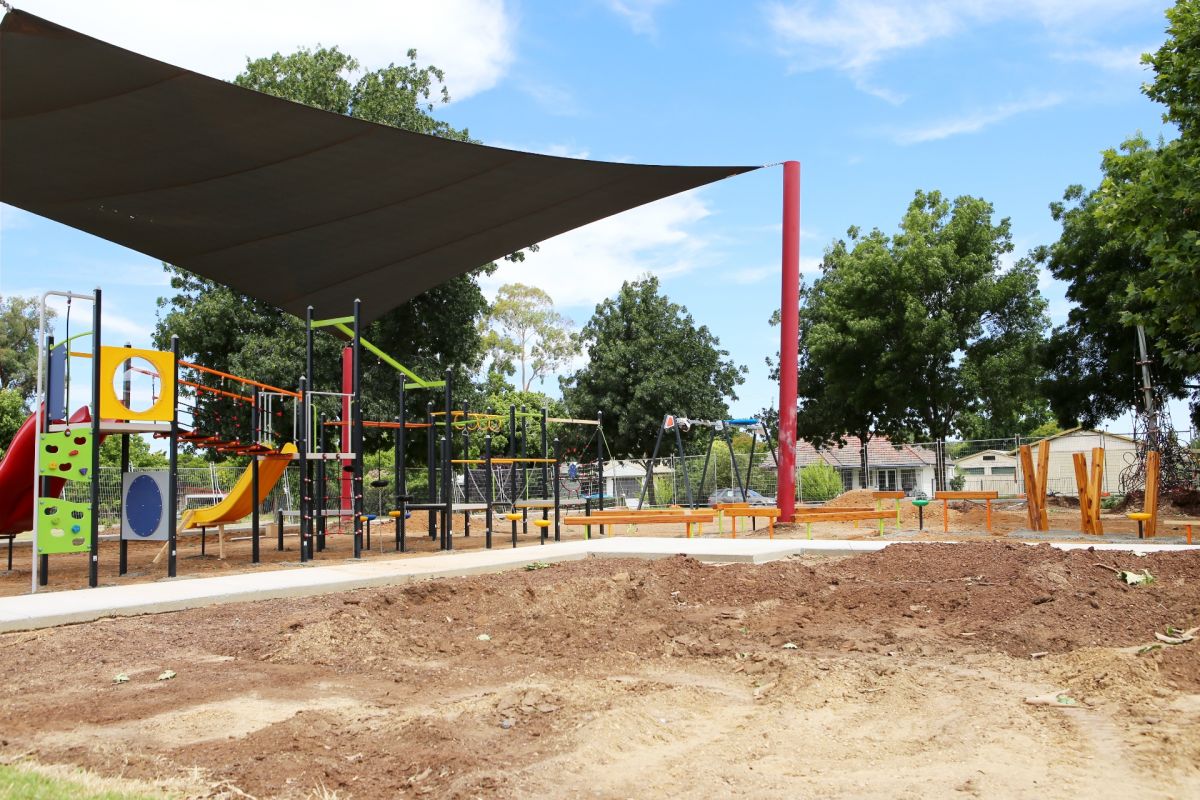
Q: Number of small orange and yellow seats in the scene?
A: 5